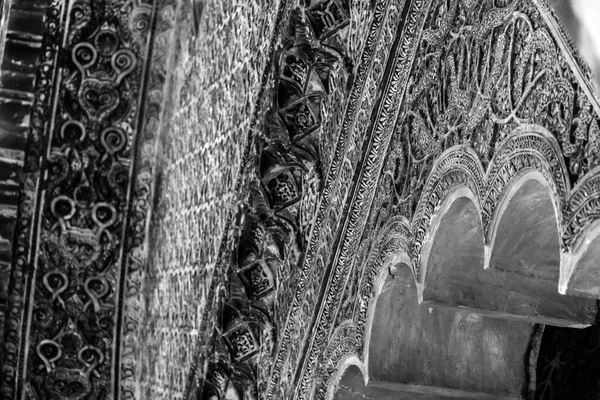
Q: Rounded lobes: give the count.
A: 5